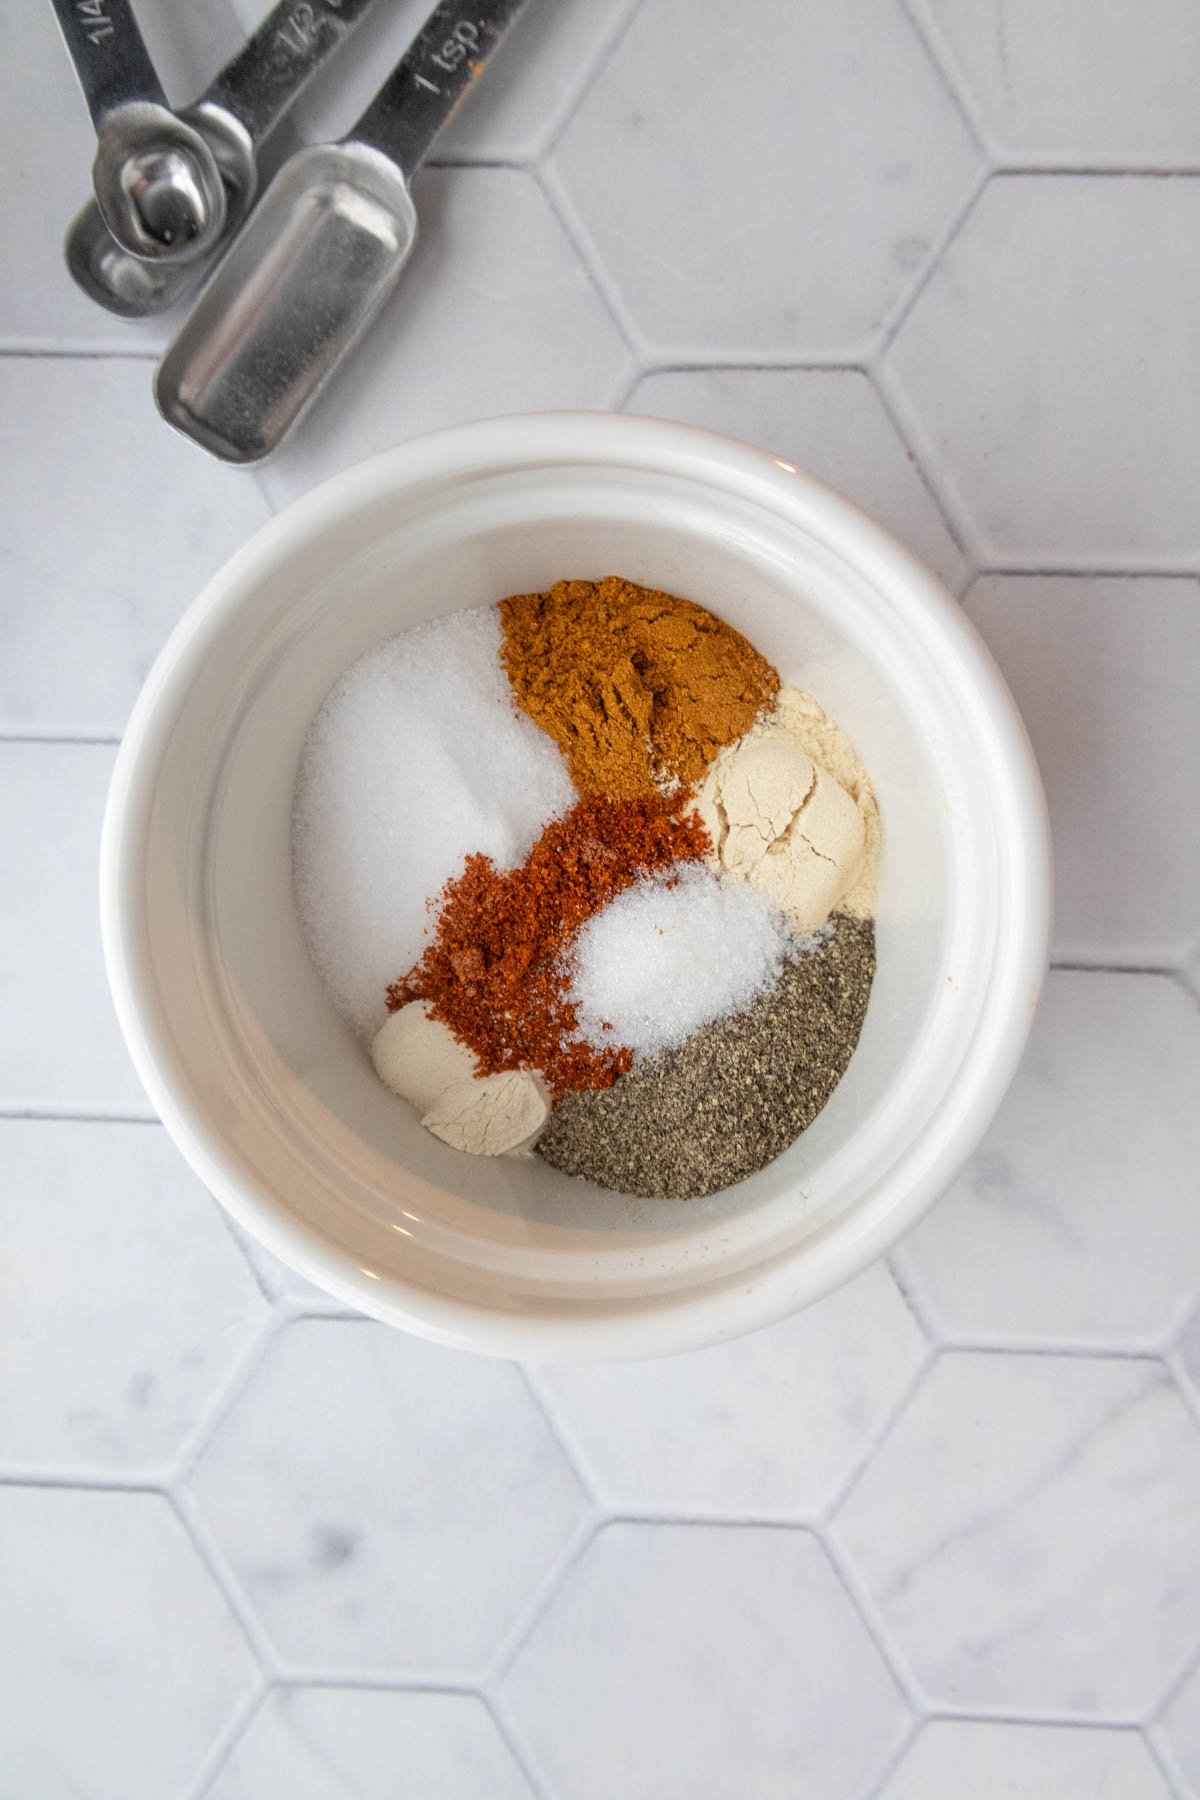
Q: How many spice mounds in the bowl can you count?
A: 7